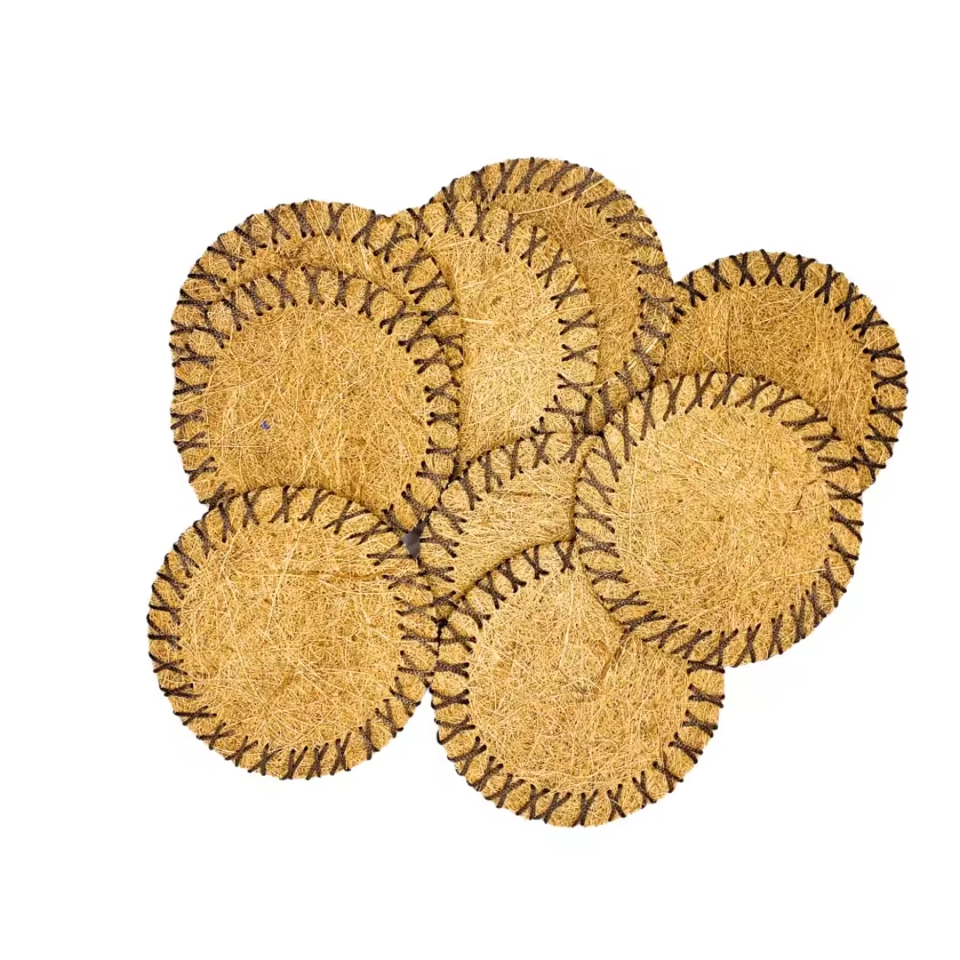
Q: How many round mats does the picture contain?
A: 9